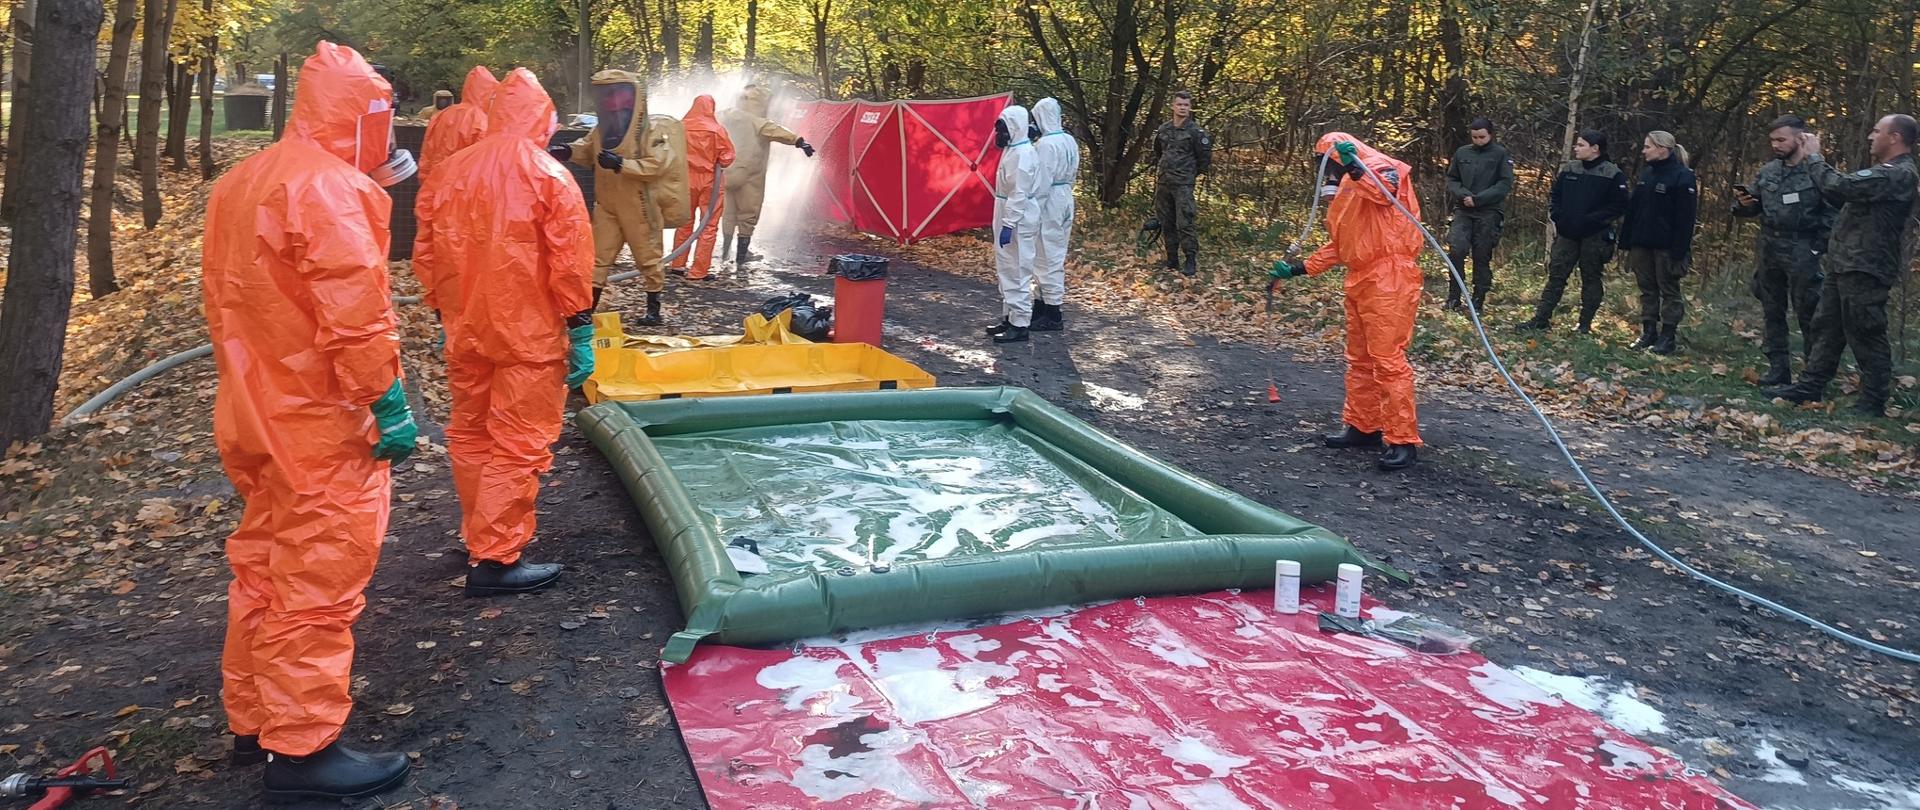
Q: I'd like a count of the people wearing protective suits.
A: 10